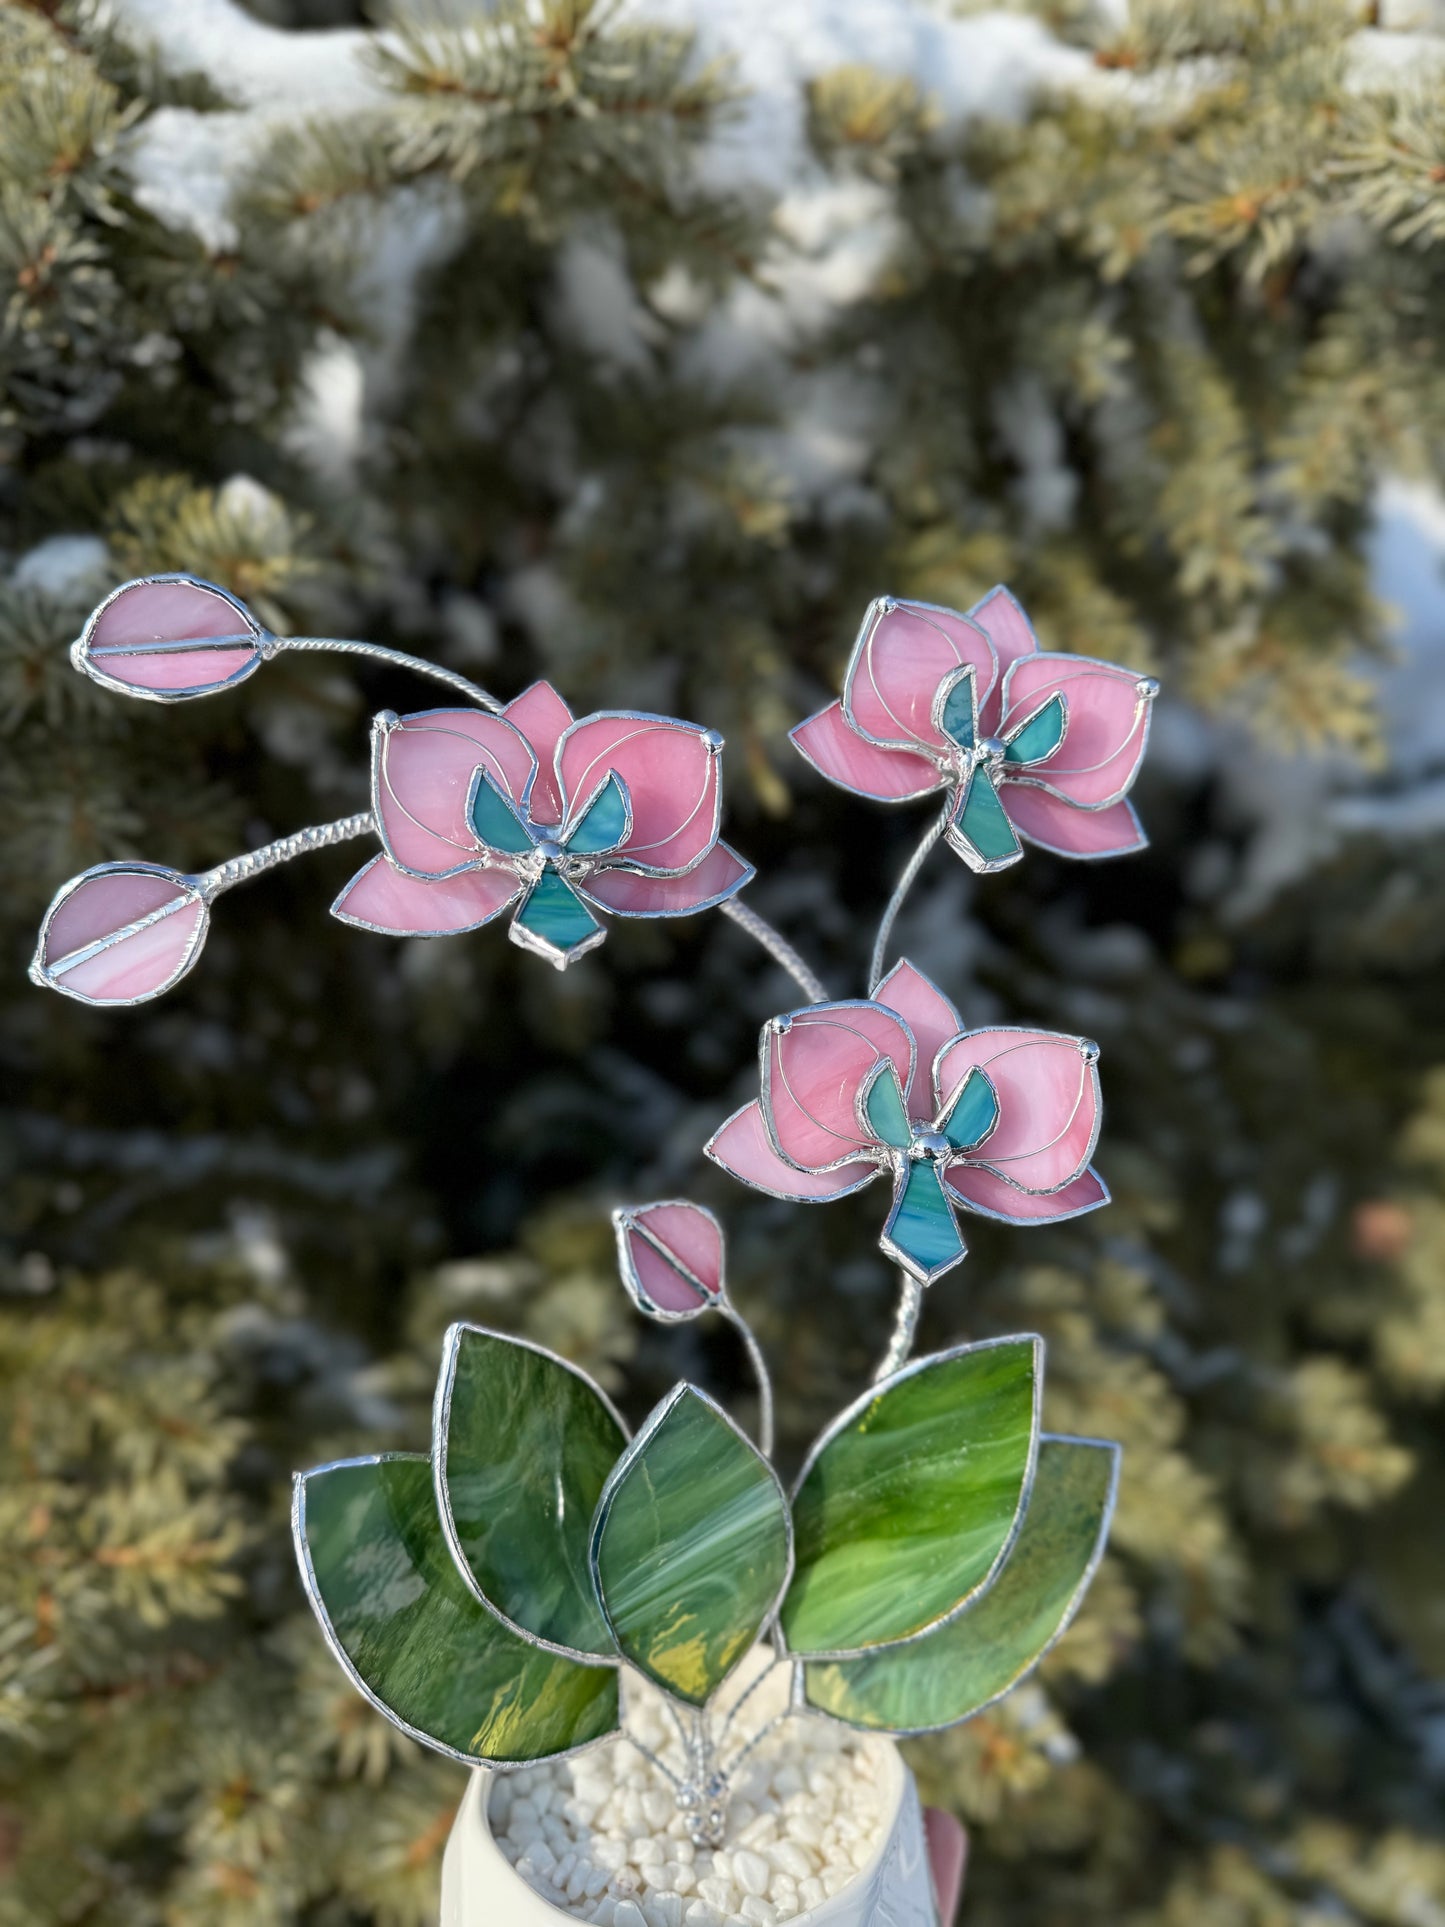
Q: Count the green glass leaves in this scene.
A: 5